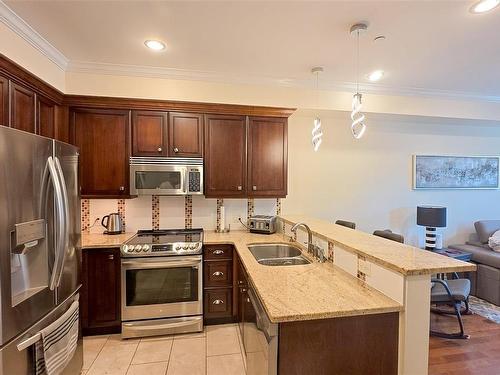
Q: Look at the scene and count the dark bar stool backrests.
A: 2